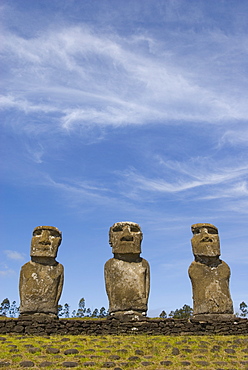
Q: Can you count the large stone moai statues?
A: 3